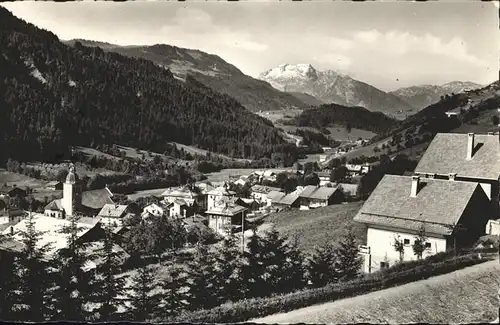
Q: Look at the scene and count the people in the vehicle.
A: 0